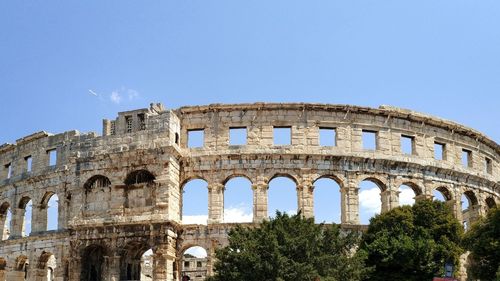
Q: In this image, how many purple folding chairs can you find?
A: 0